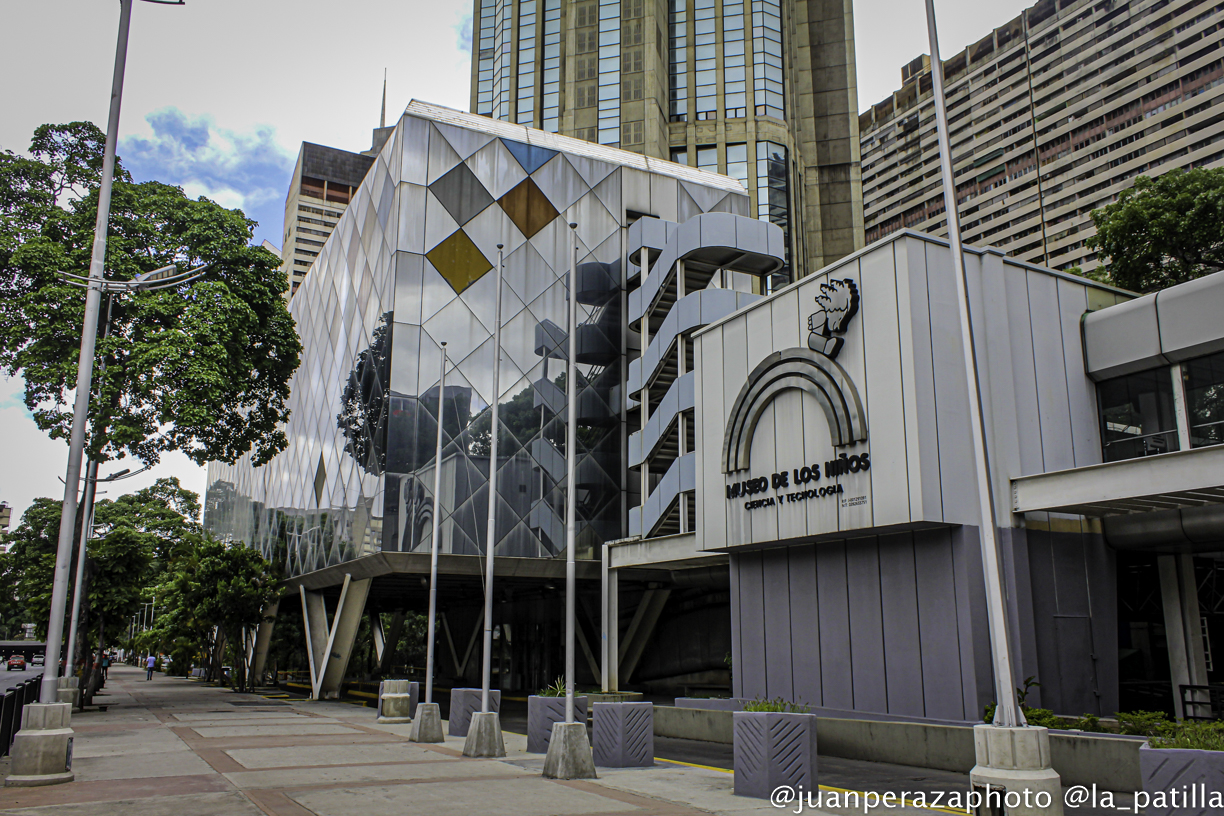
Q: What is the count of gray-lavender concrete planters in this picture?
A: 6